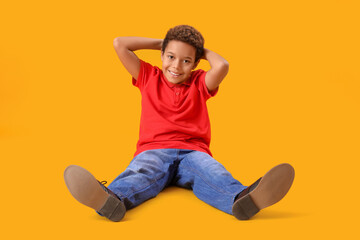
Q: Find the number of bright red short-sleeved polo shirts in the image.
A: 1